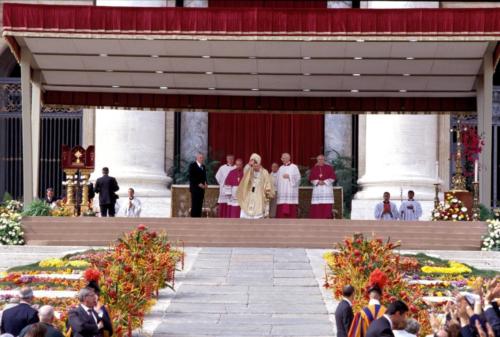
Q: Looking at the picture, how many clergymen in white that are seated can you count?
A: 3